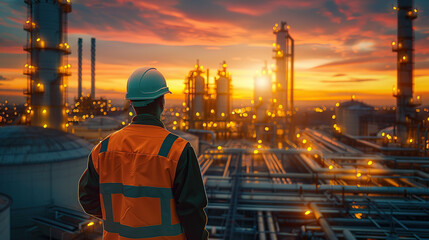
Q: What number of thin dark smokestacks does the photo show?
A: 2